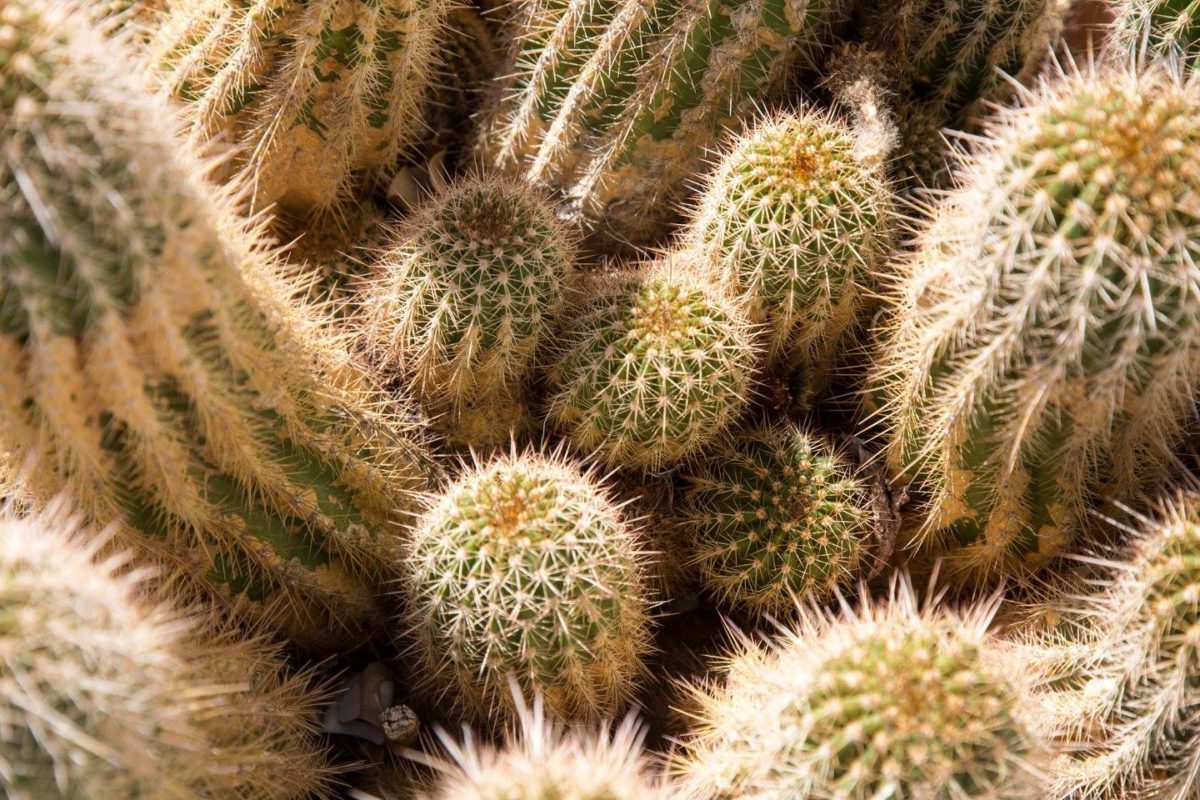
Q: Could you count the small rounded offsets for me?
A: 5